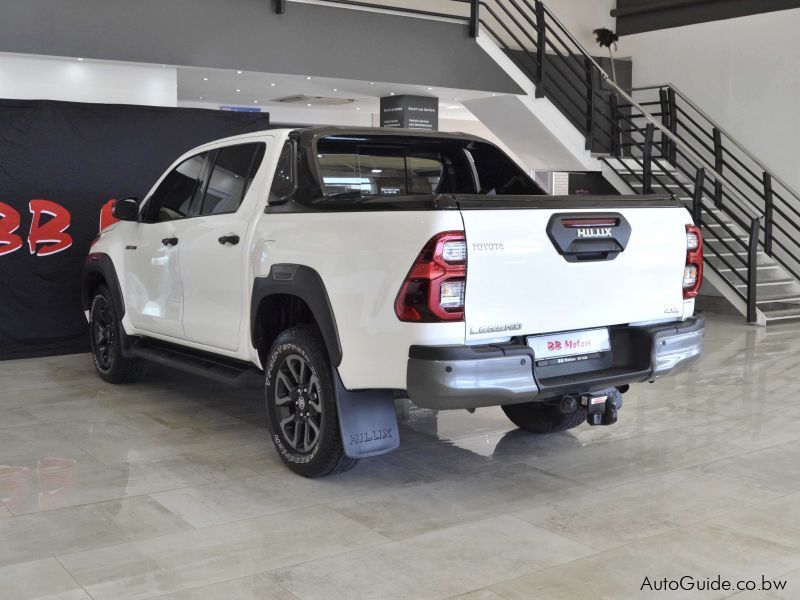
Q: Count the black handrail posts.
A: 12